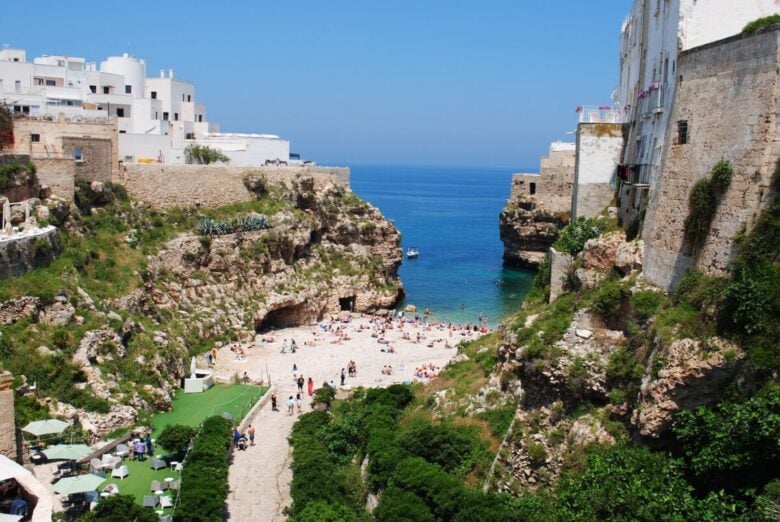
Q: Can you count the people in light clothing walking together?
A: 2